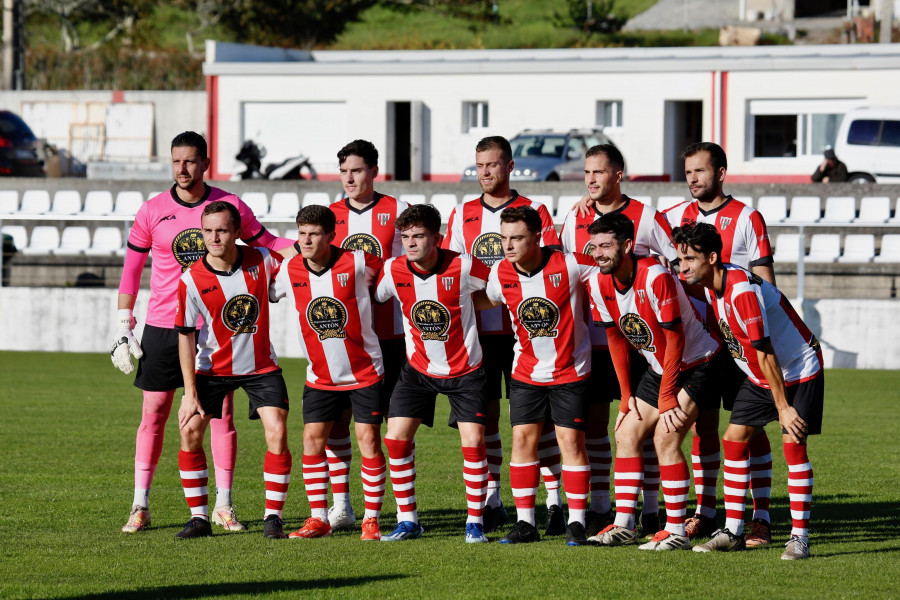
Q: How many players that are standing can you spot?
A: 11